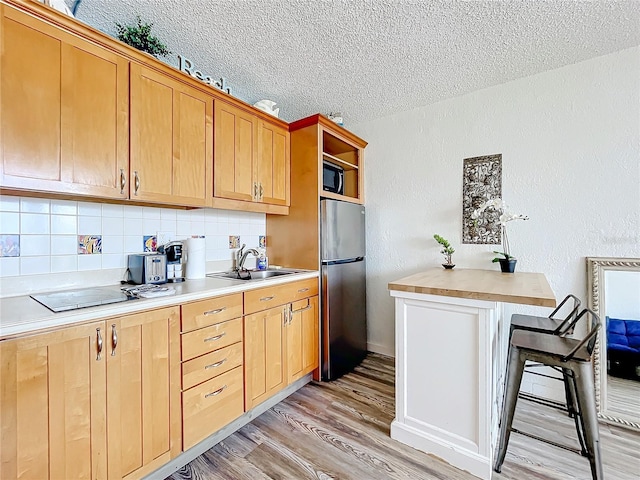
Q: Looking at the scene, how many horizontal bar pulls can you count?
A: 6